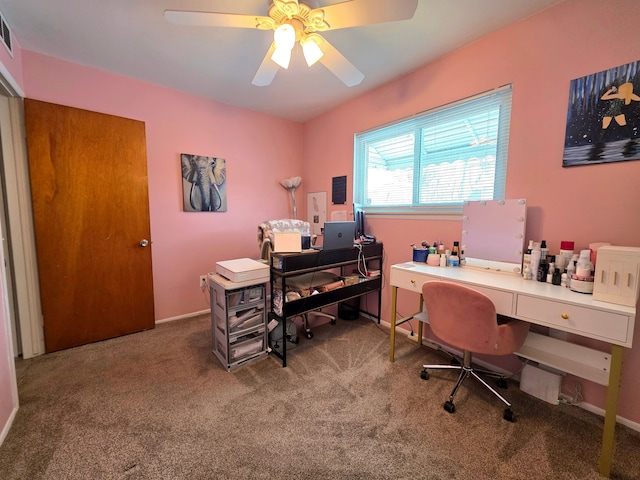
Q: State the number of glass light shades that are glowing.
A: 3